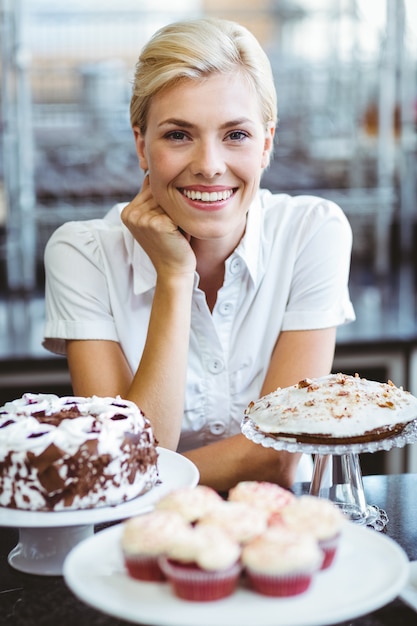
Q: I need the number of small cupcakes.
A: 7